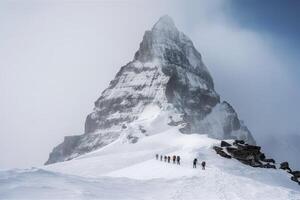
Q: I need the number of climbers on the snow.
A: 8